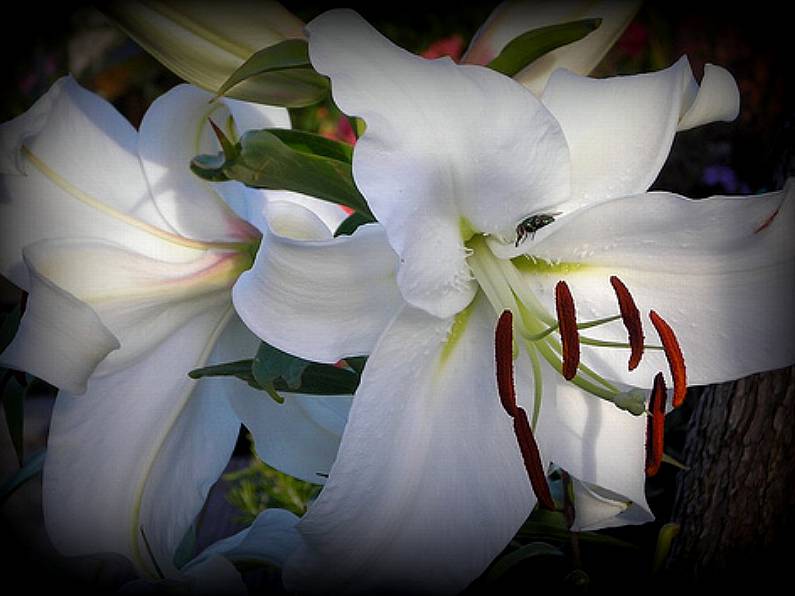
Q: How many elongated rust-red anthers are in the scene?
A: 6